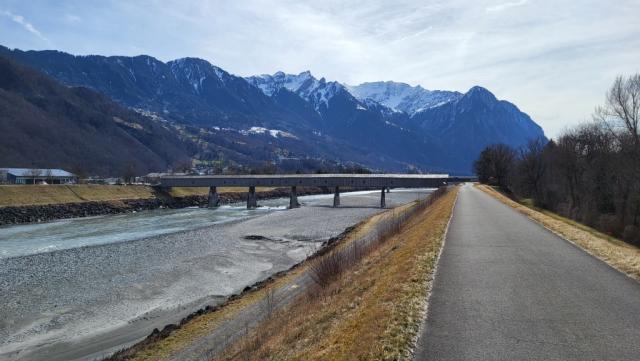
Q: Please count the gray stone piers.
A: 5